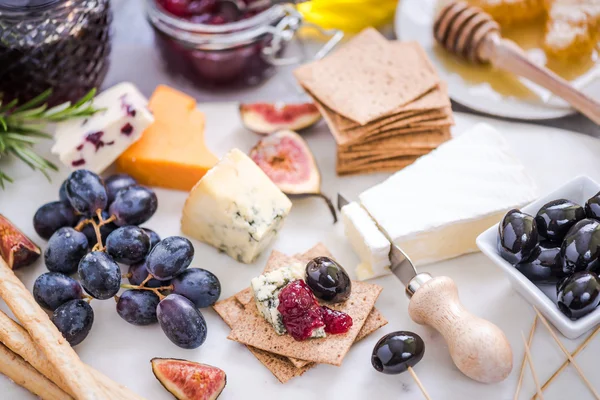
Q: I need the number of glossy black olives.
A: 8